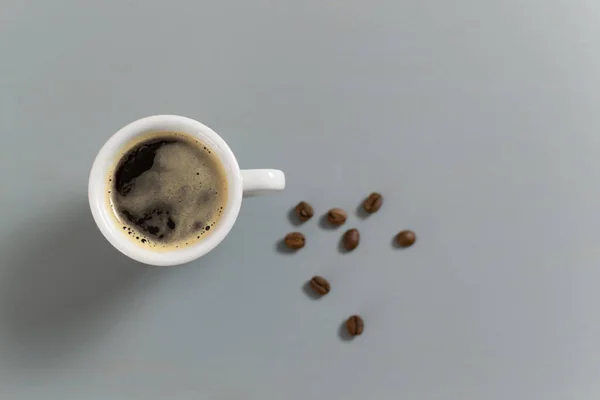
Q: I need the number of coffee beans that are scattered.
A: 8